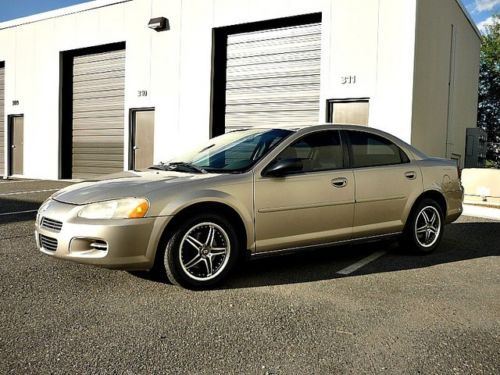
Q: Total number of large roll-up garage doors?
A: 3